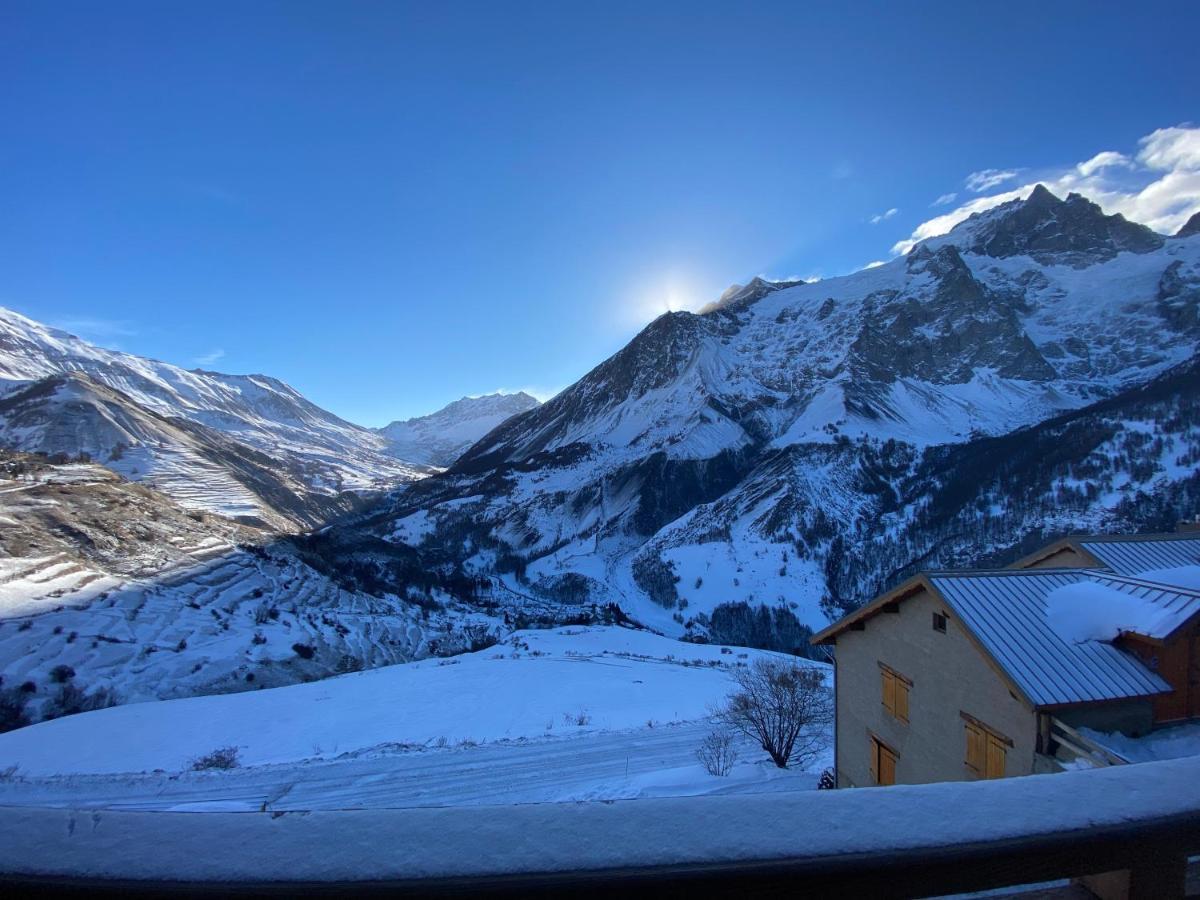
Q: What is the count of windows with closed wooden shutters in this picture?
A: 3